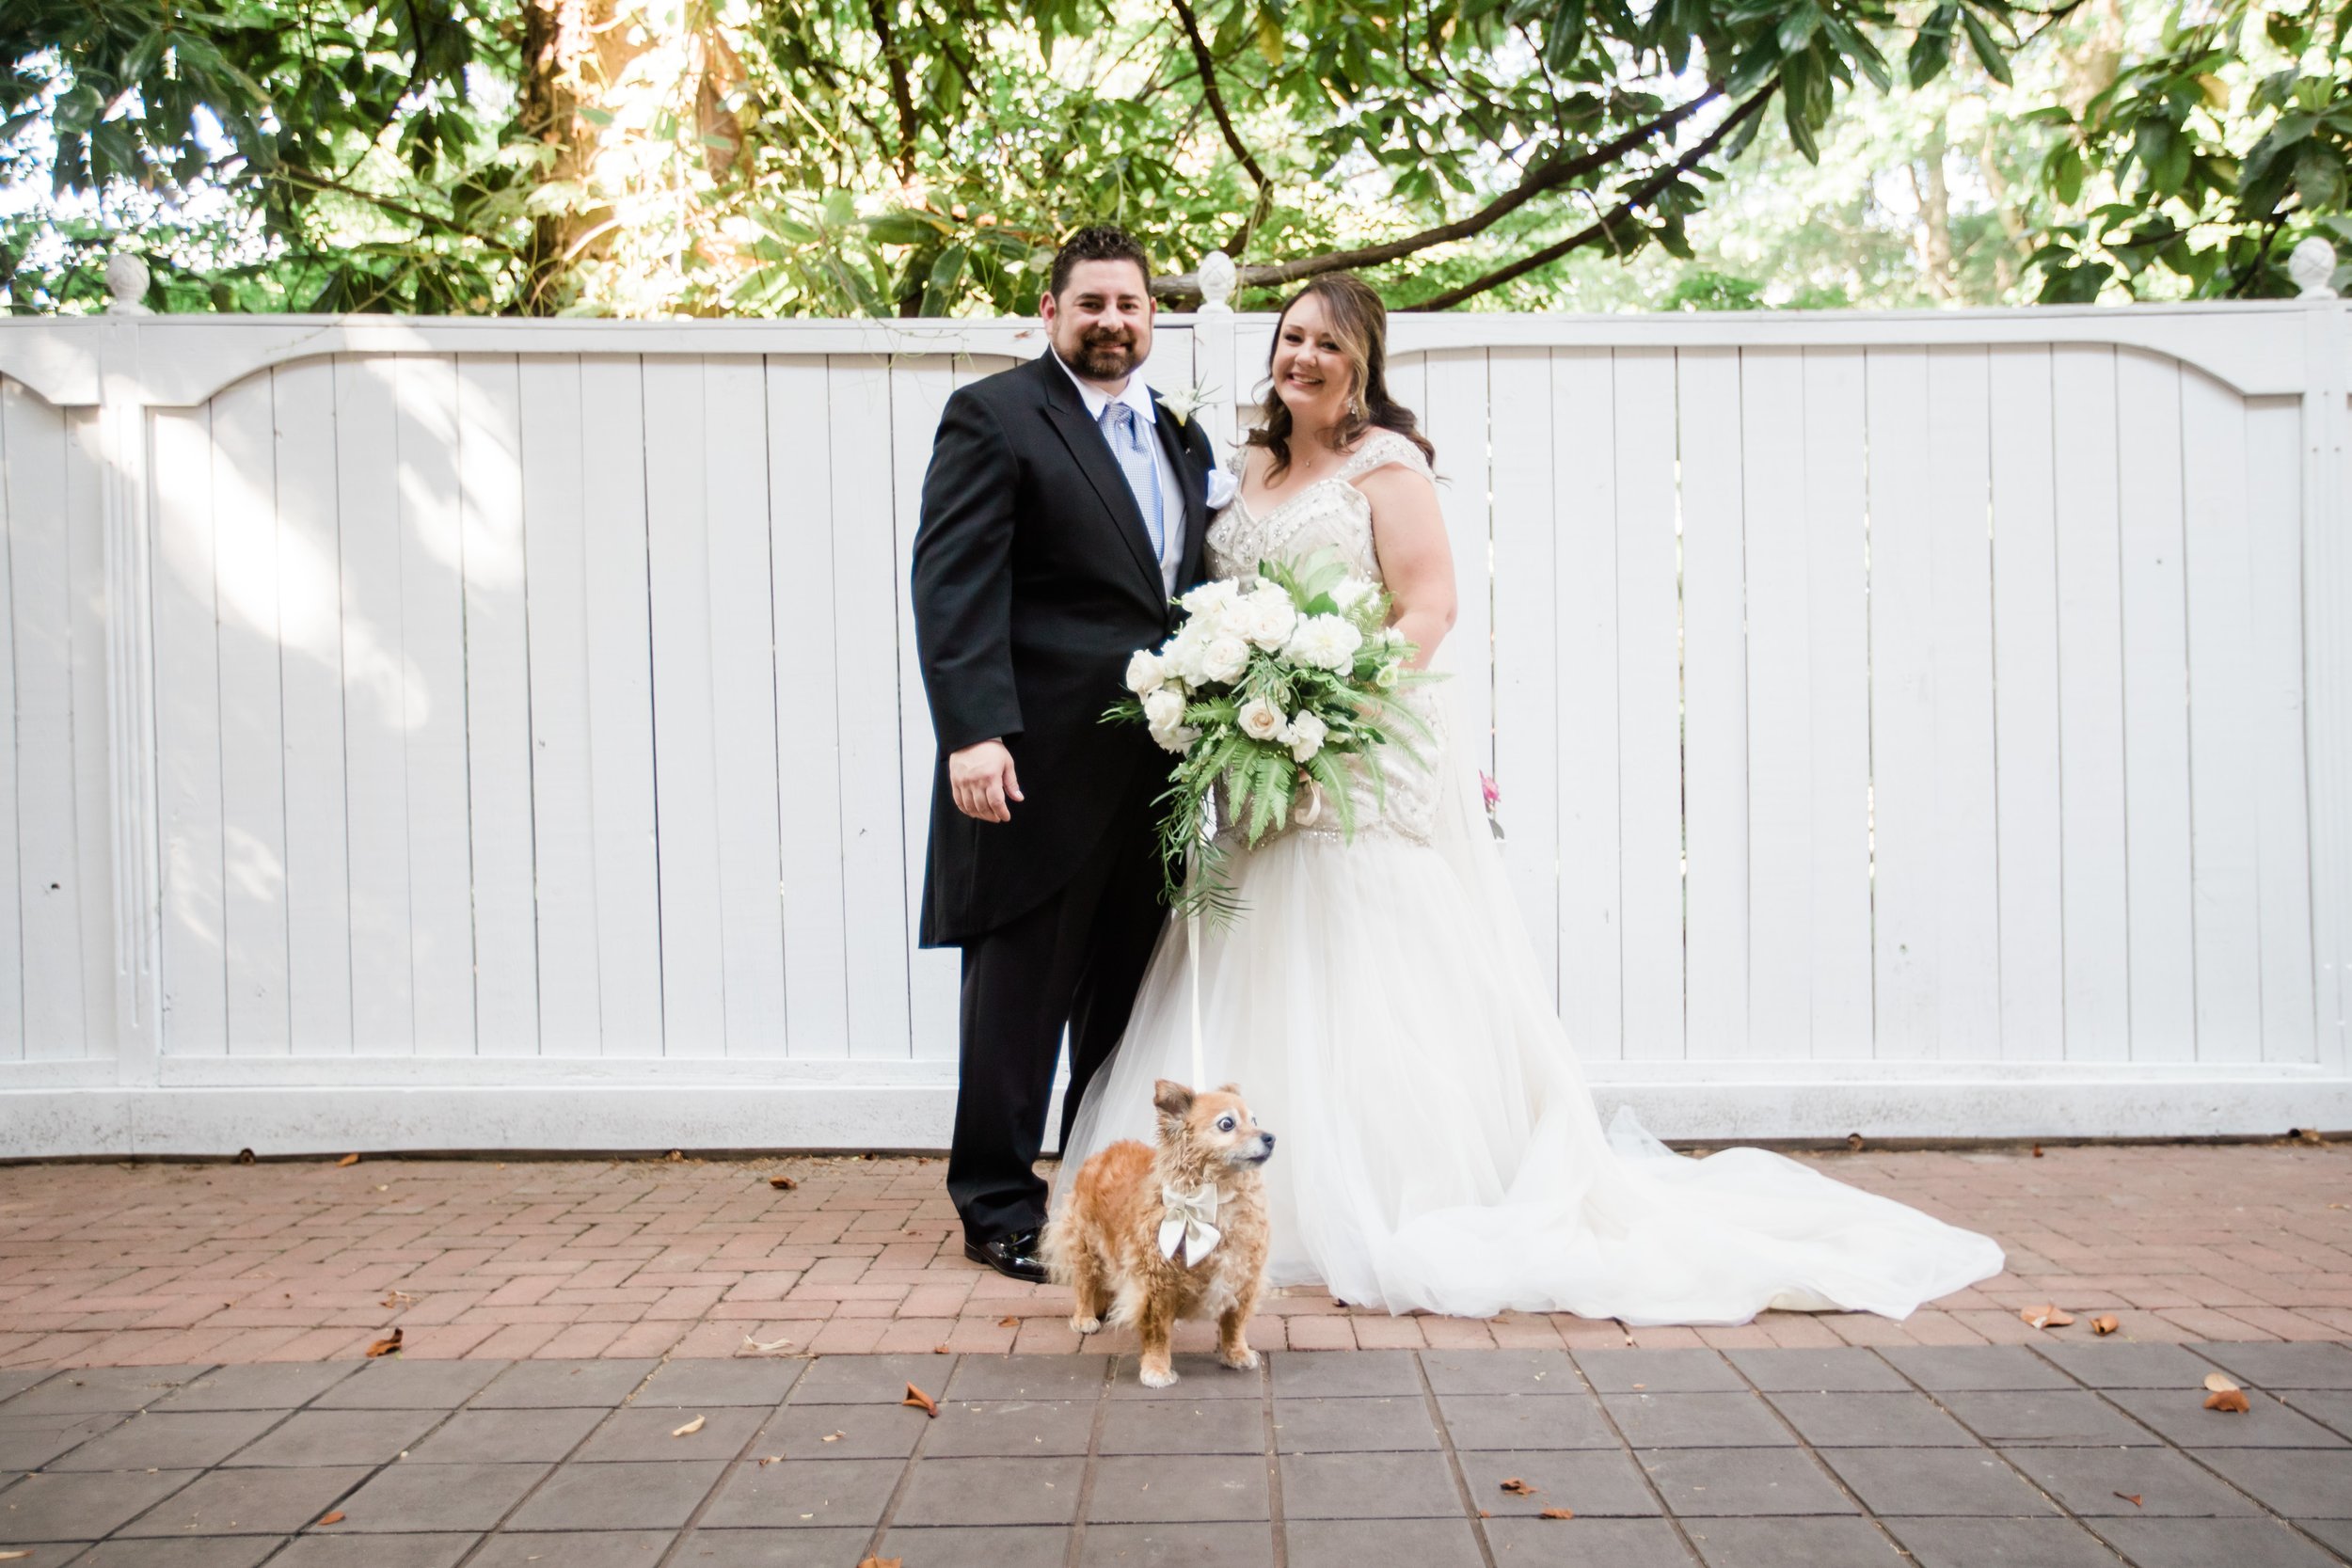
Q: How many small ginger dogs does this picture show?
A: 1